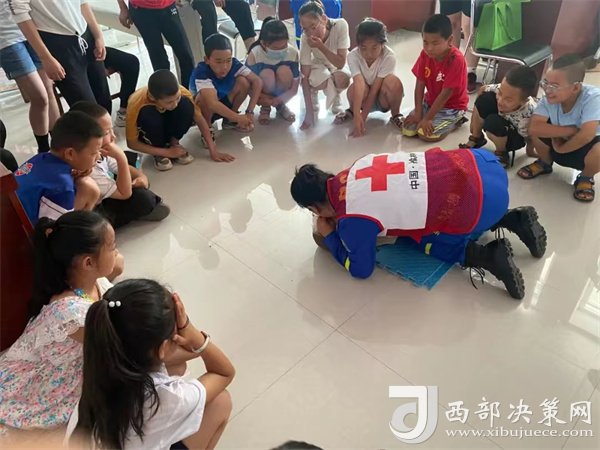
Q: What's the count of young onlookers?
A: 12